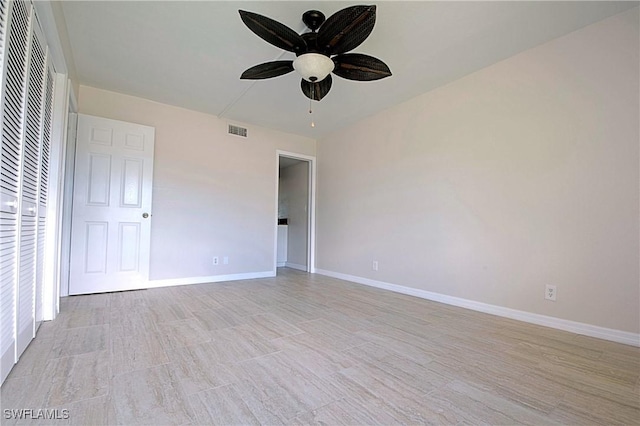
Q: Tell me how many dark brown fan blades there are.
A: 5